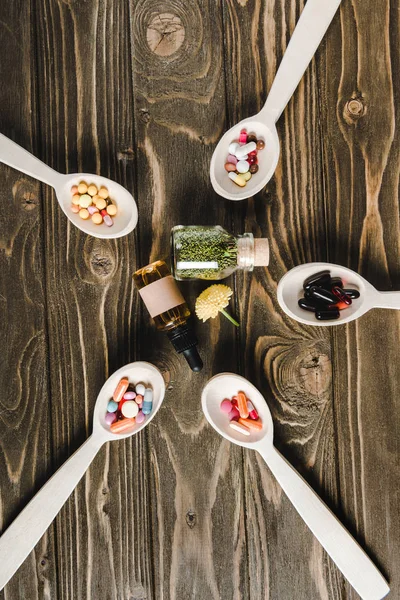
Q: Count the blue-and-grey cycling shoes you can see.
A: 0